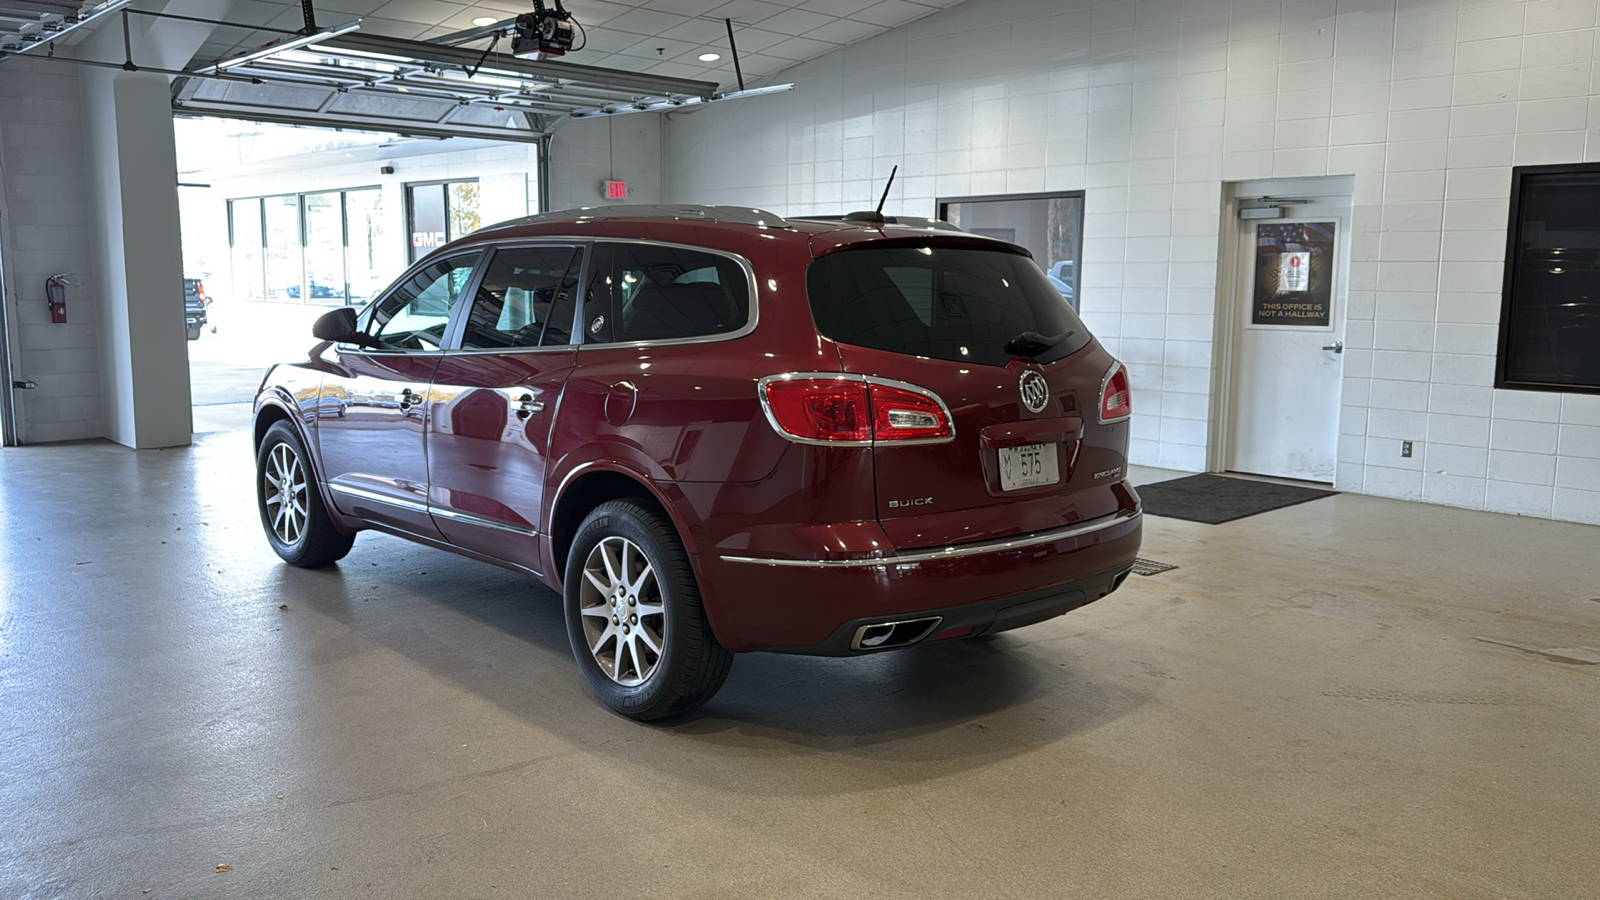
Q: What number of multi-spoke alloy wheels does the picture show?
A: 2